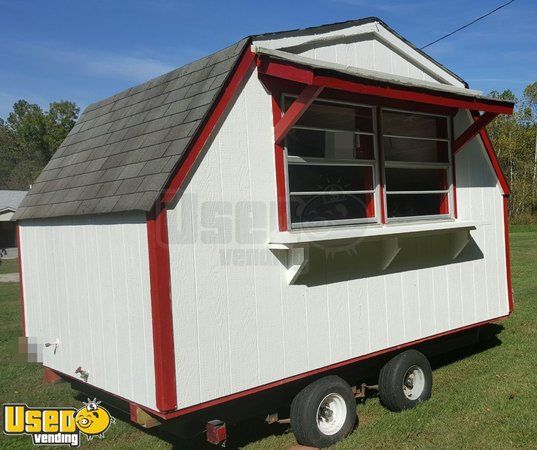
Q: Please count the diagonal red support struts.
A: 2